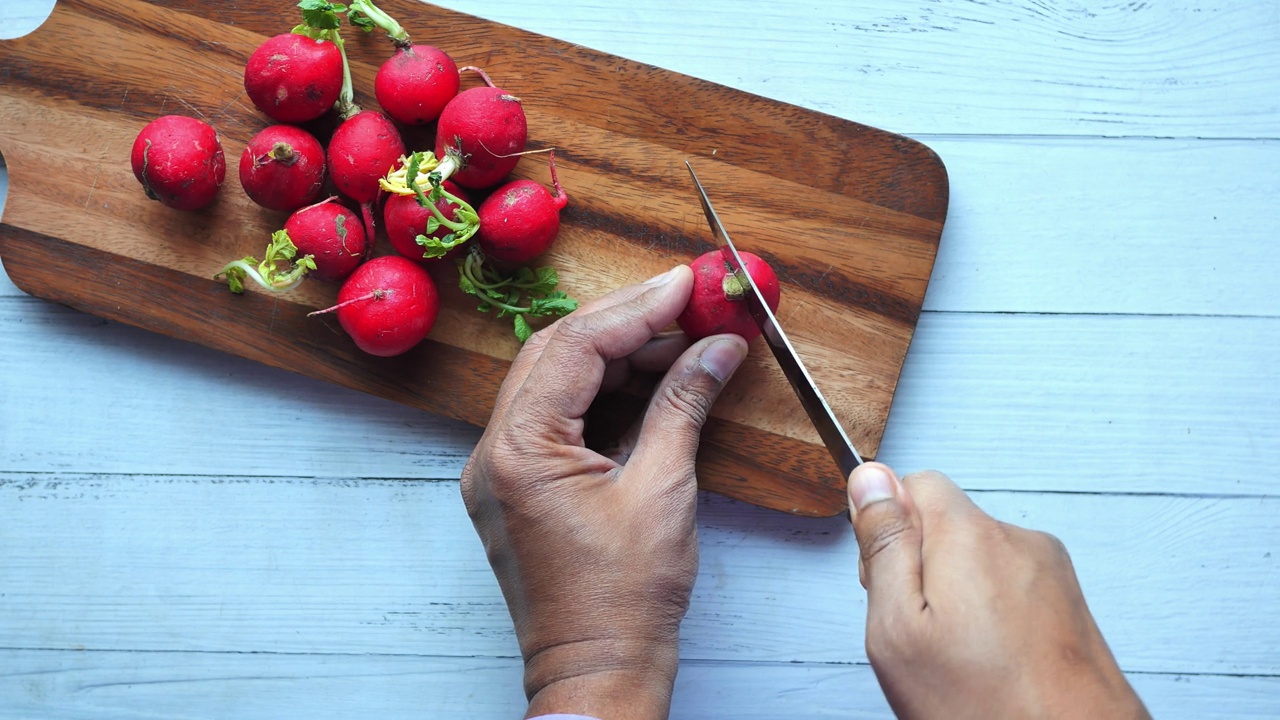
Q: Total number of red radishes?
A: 11